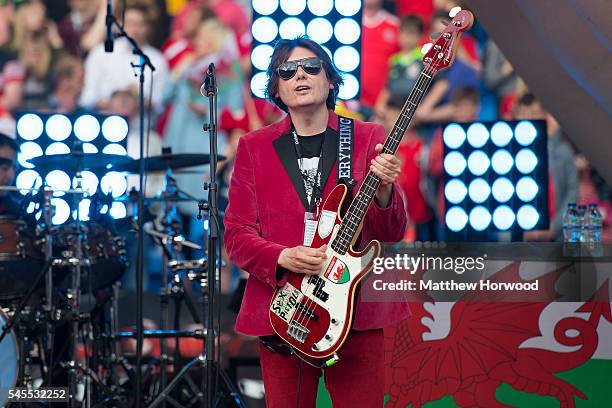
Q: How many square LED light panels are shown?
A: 3